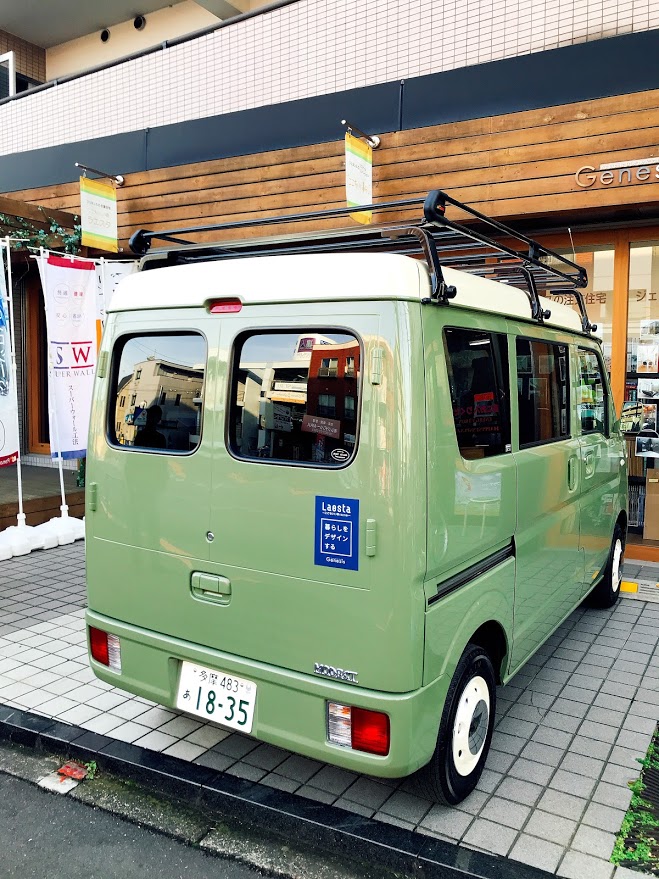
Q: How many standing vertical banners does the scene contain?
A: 3